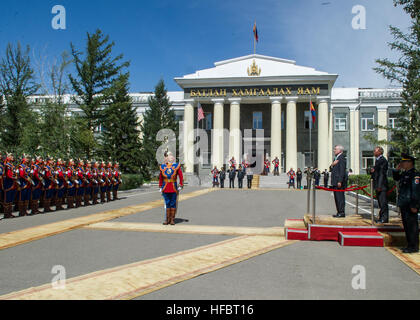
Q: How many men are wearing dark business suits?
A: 2